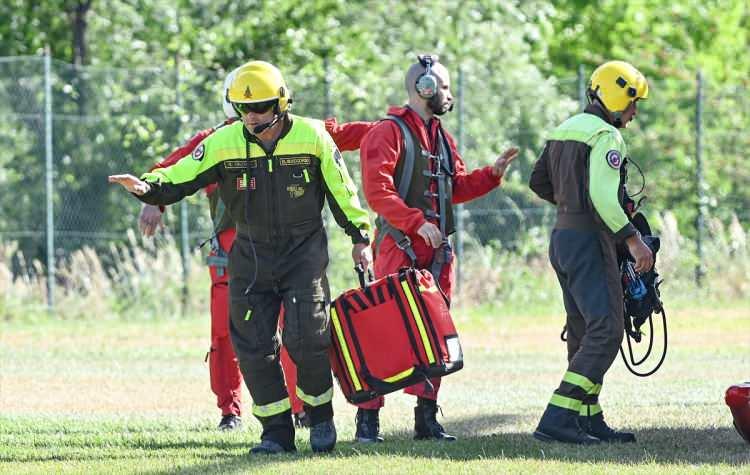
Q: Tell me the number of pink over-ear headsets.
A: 0